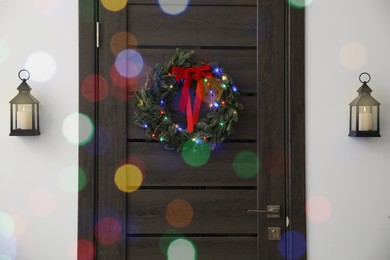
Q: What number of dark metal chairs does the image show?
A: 0